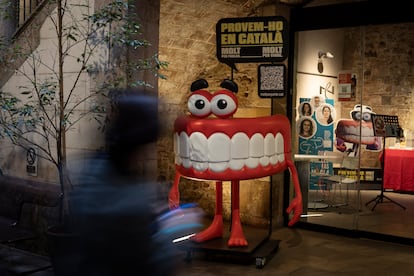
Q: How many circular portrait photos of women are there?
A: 3